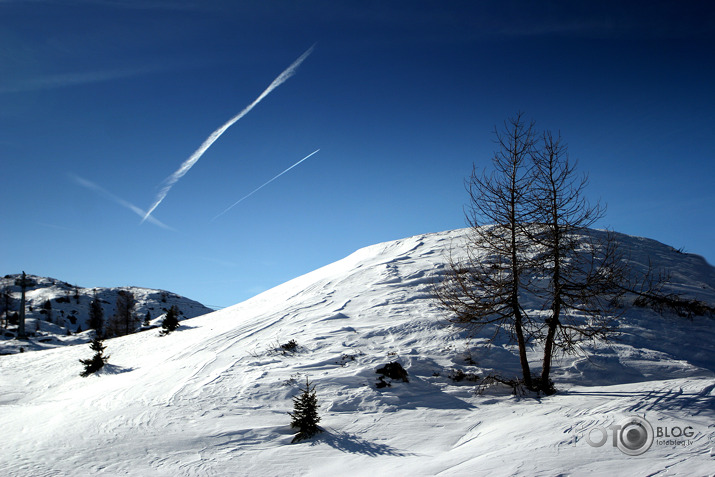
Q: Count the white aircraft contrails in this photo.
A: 3